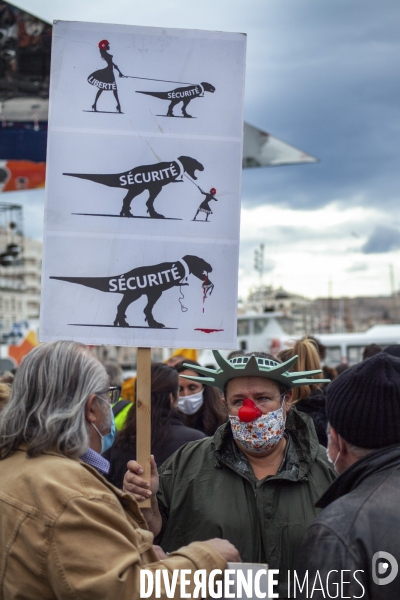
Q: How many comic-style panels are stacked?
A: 3